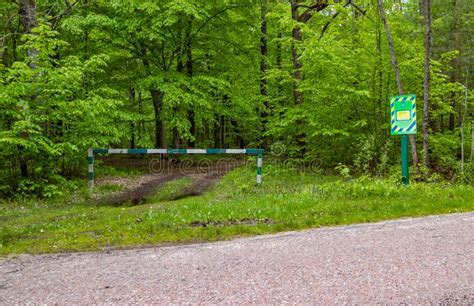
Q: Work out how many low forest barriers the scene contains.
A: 1